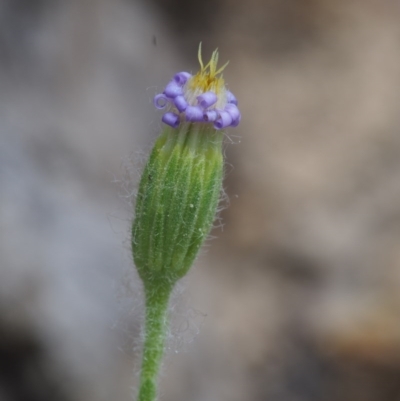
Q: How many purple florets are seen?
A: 11